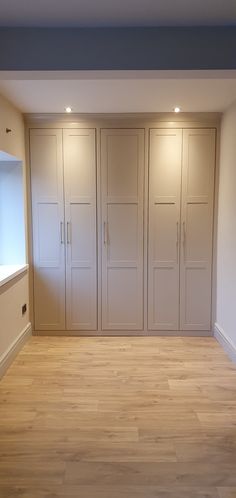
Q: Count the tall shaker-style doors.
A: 5